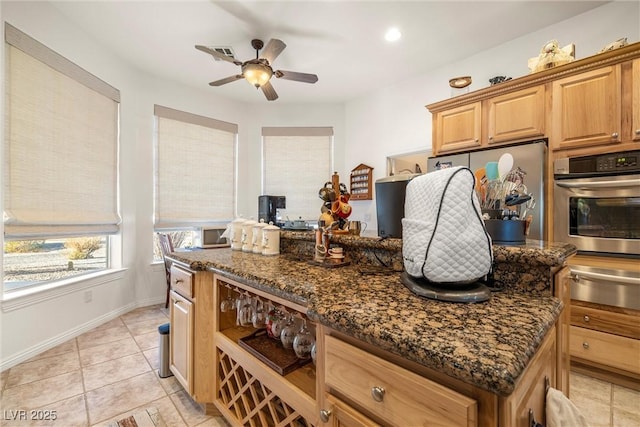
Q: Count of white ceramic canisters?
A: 4